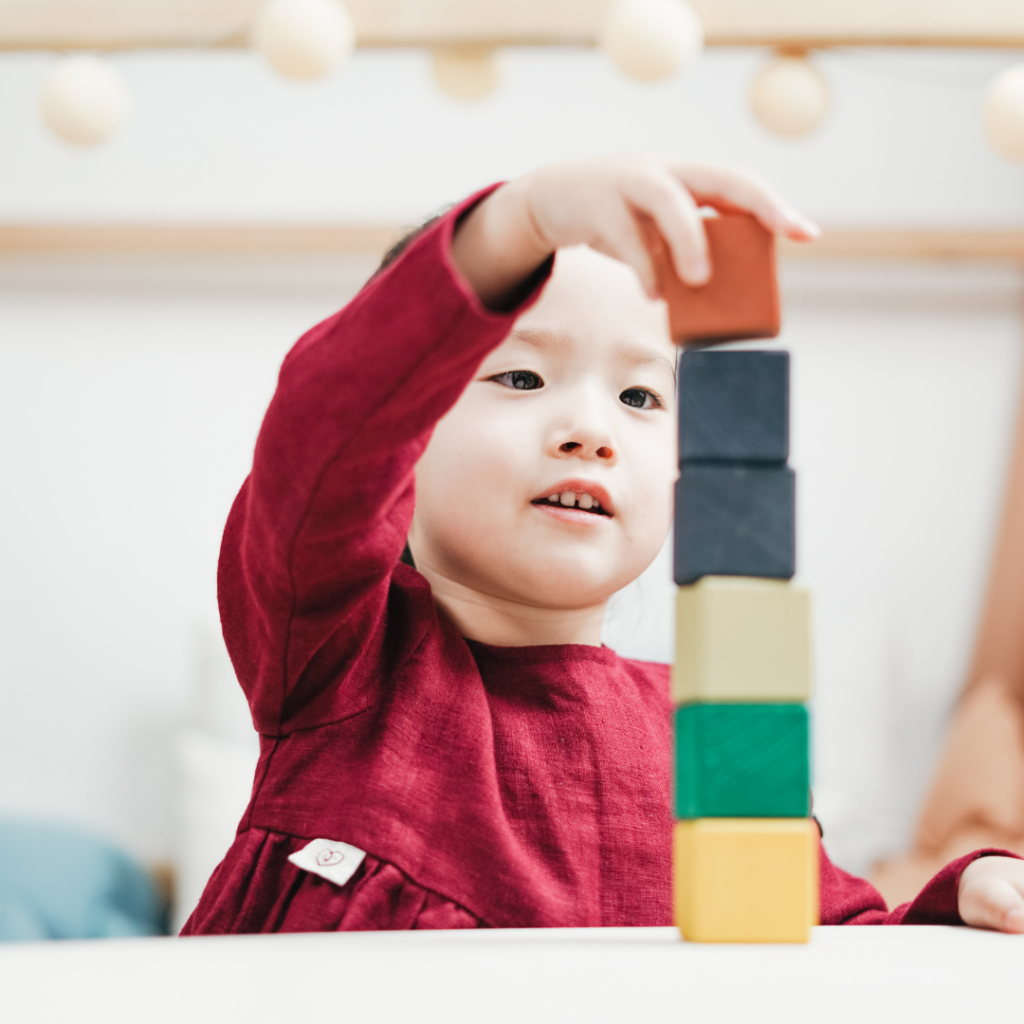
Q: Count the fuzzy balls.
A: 6